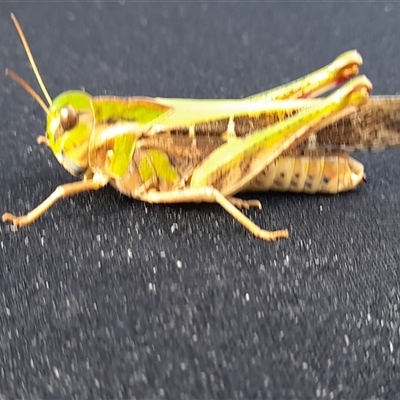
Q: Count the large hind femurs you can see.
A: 2